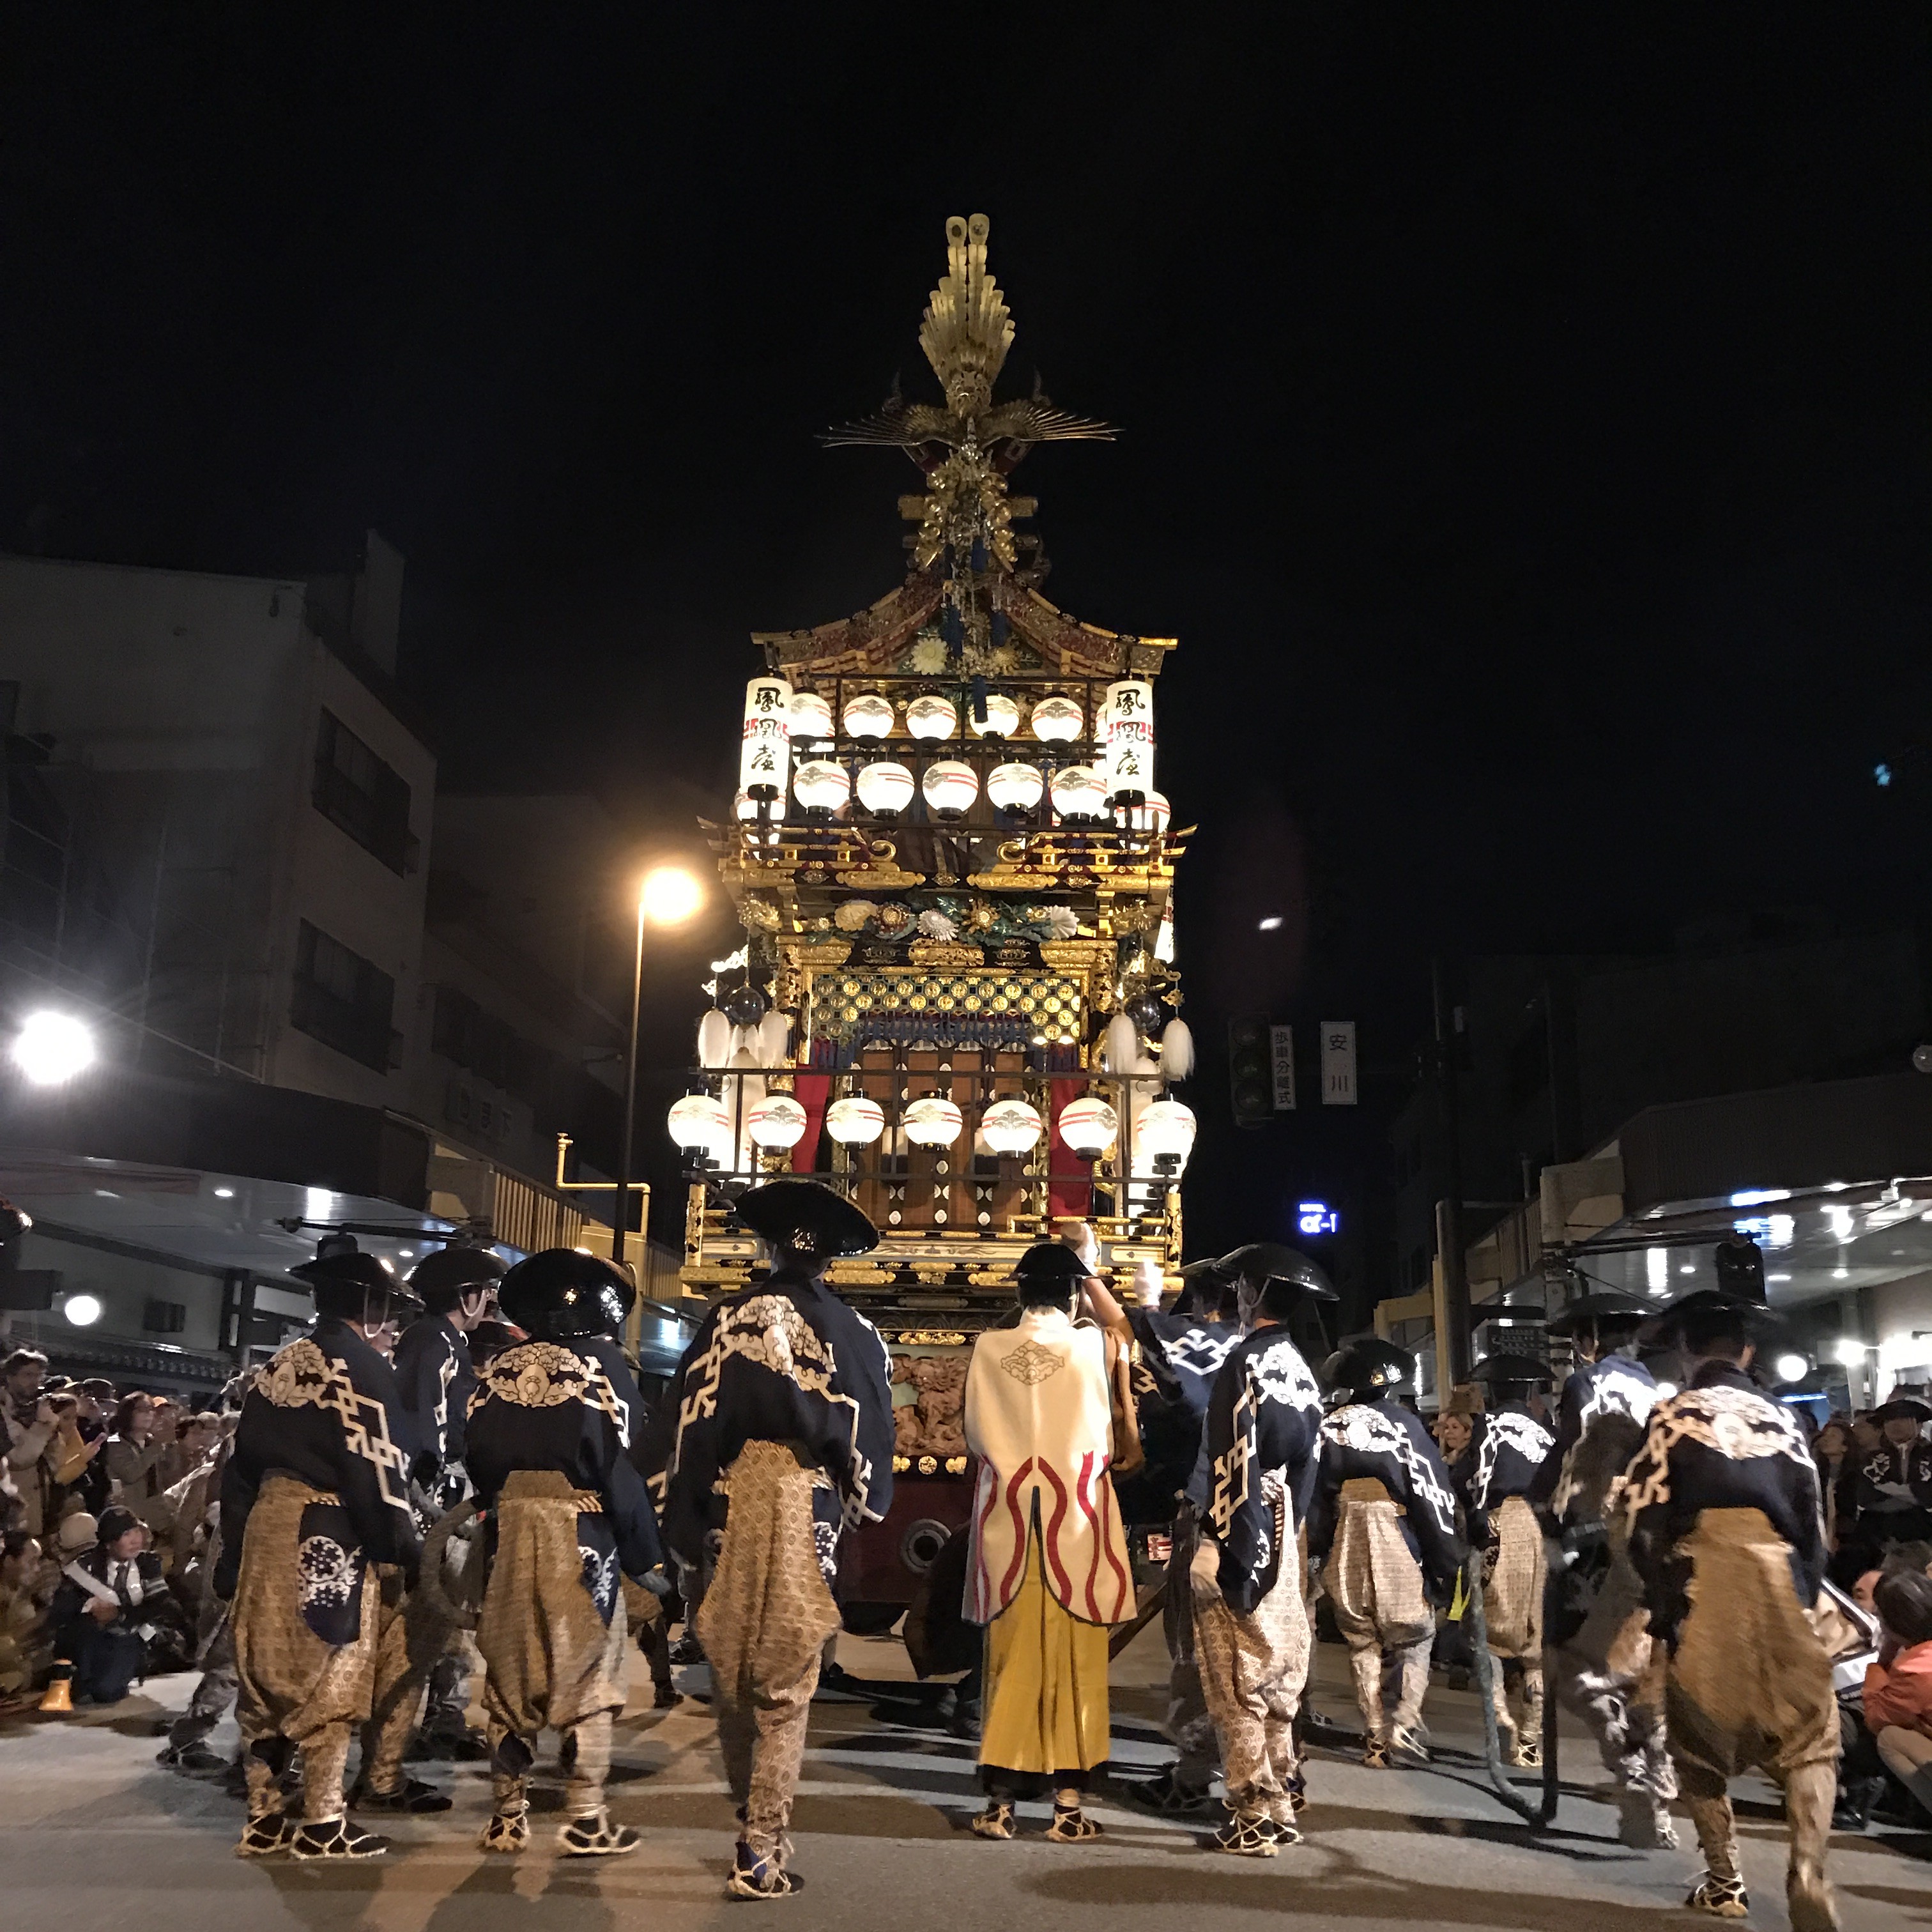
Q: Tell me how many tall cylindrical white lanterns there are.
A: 2